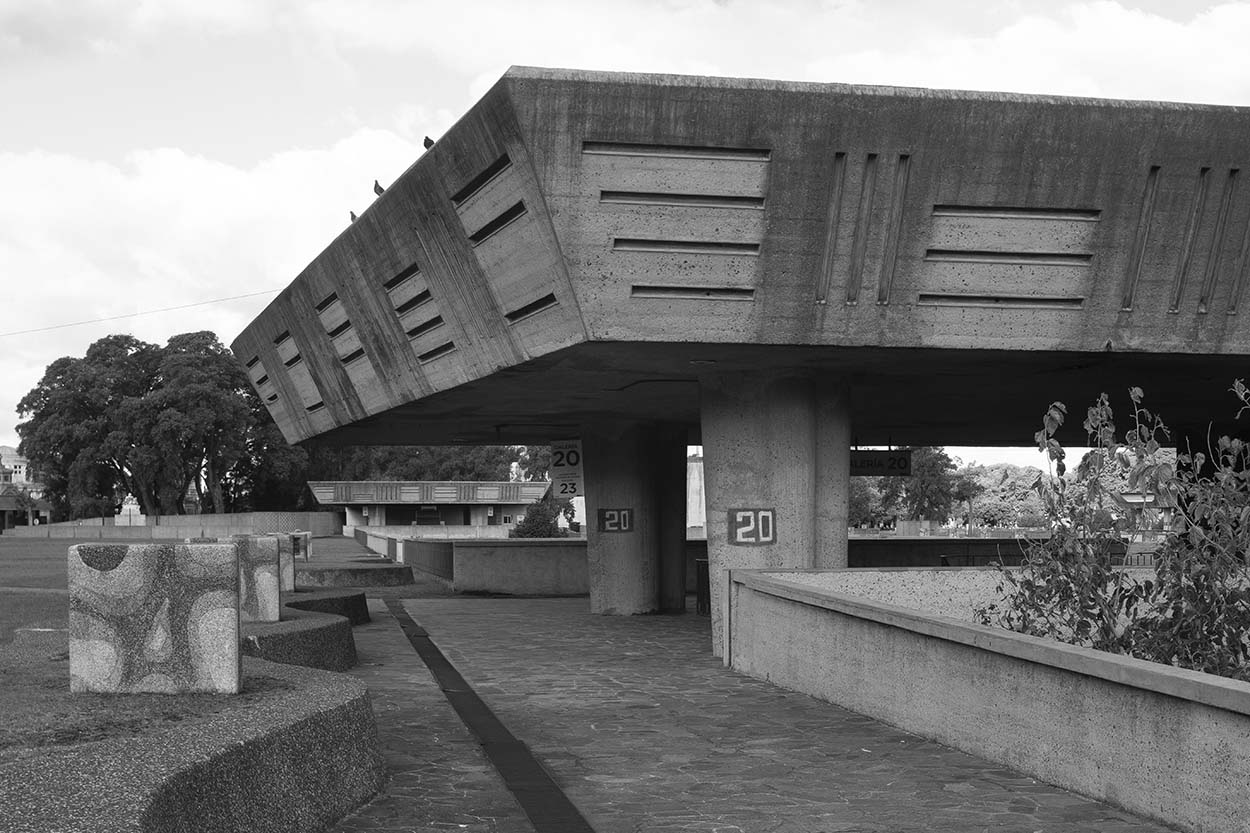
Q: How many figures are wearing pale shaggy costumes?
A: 0